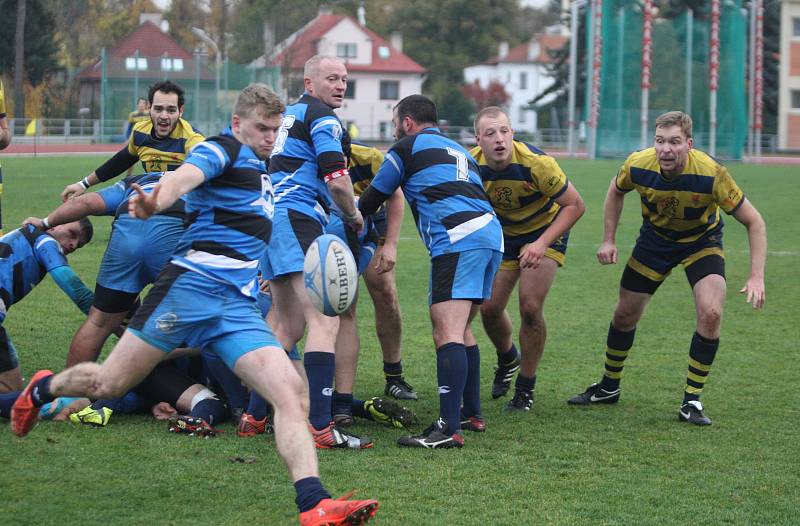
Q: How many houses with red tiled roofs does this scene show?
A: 3